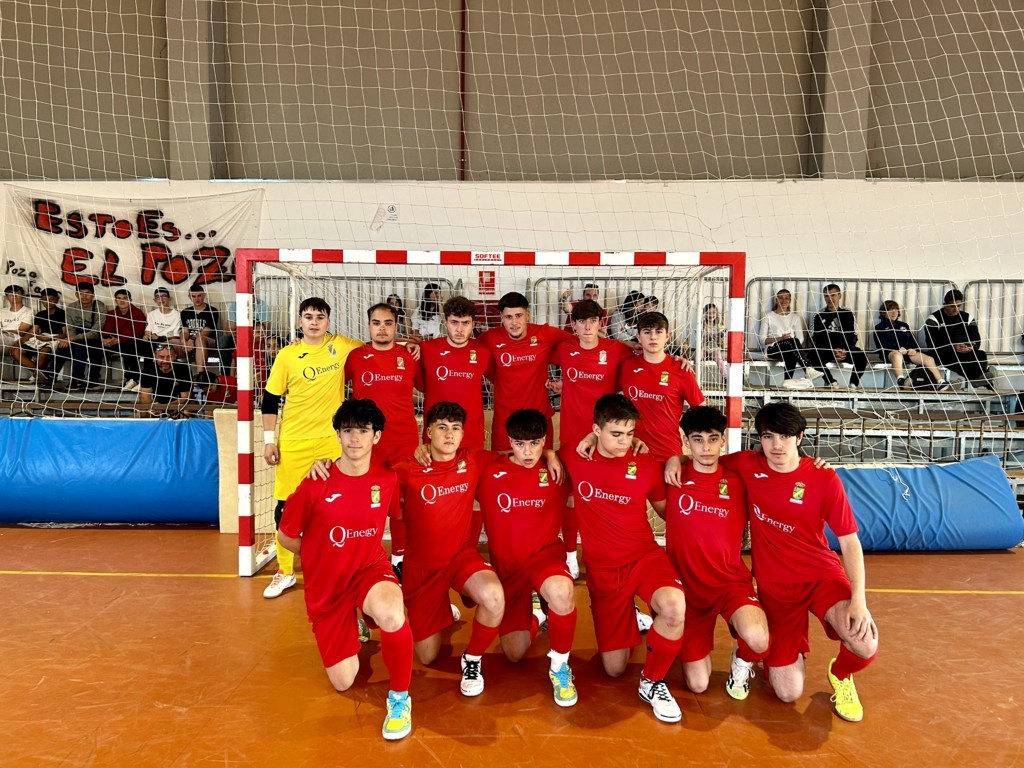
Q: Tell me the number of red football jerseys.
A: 11